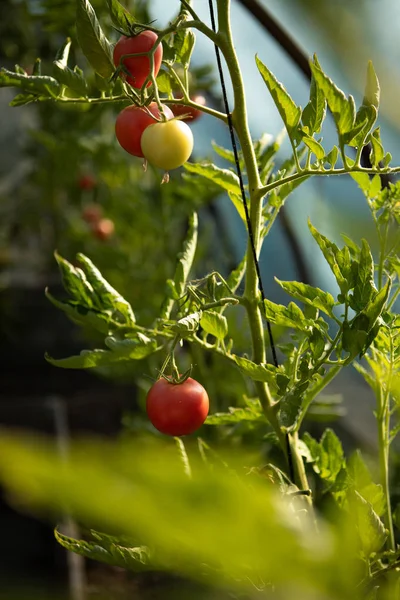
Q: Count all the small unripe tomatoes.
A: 1